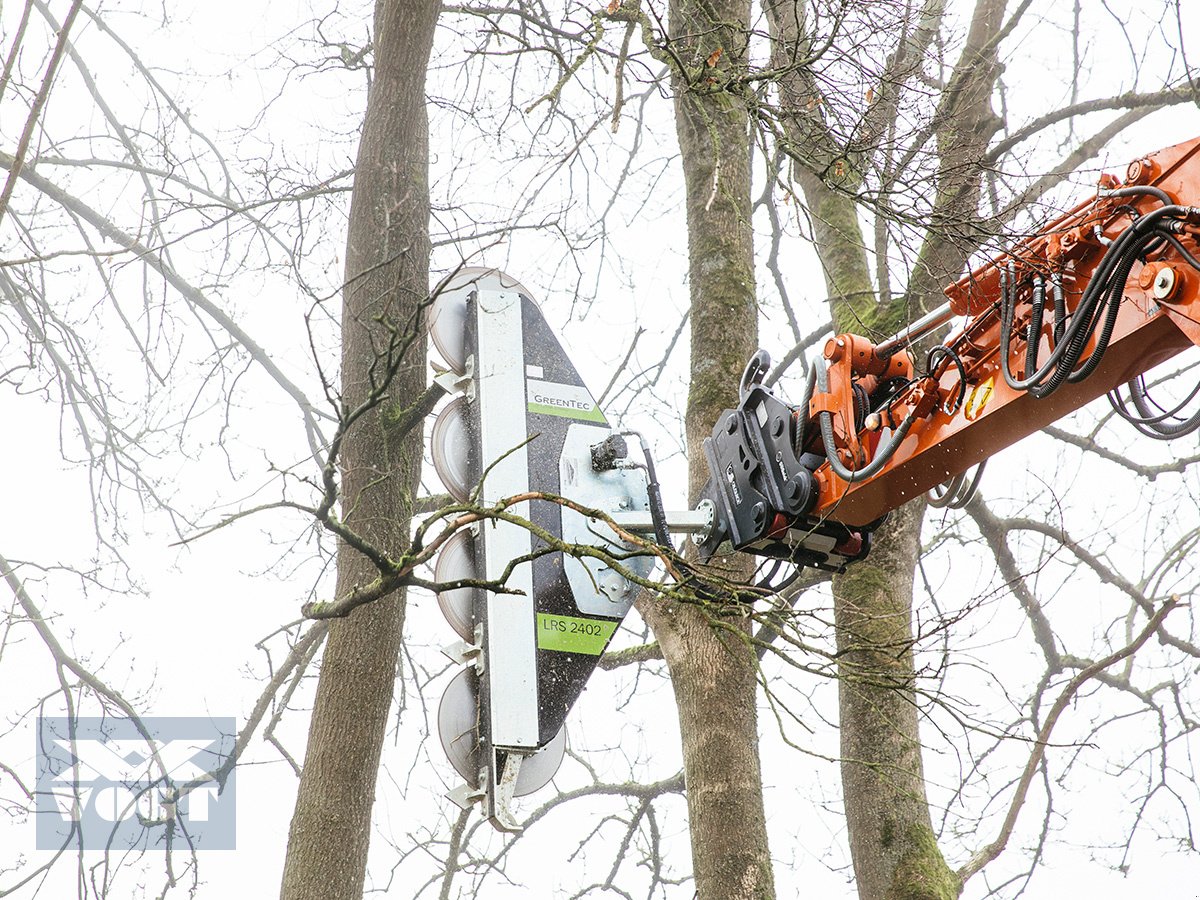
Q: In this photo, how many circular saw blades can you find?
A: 4